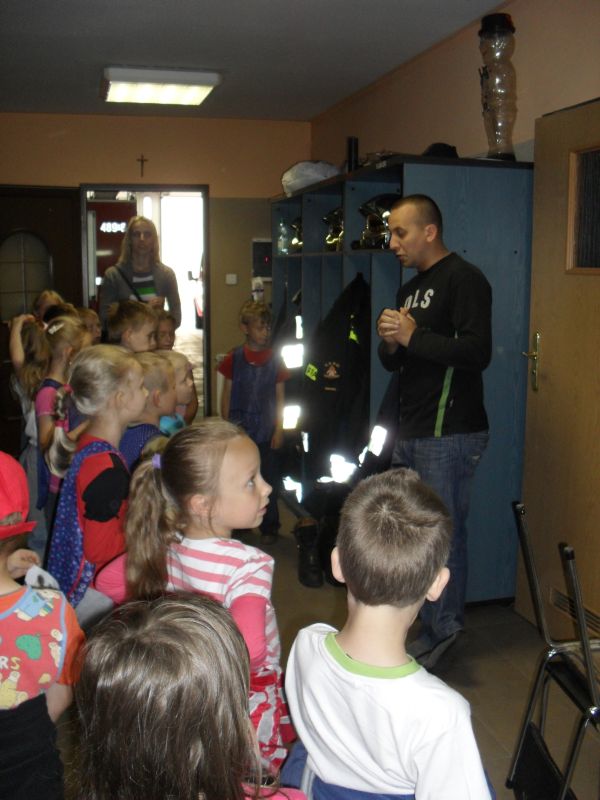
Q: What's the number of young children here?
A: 15